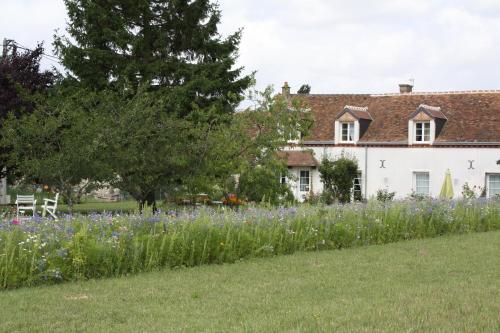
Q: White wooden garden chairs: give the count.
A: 2